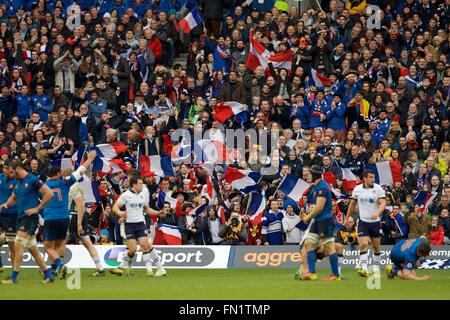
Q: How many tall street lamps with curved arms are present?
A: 0